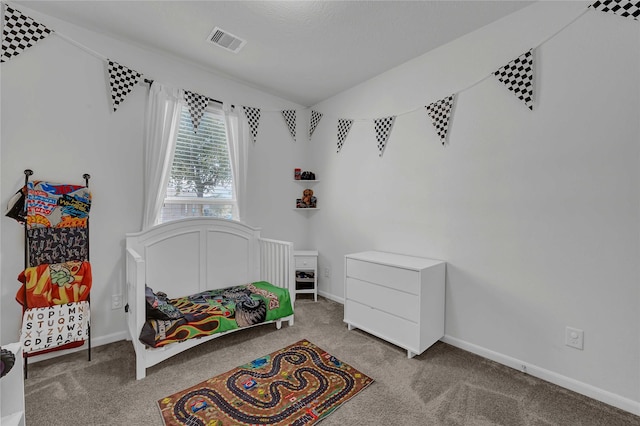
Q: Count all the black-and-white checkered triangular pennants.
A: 11